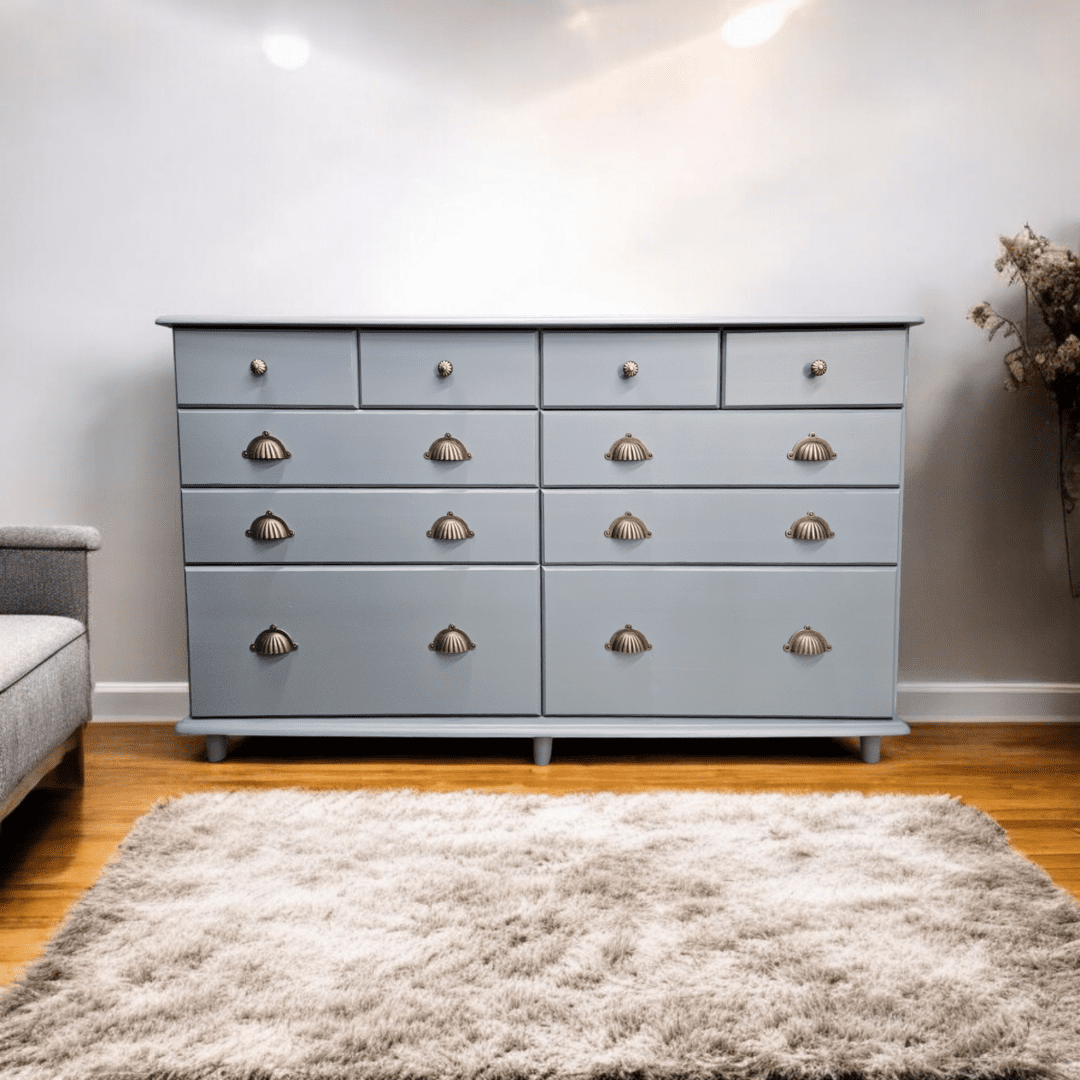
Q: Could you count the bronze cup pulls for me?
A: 12